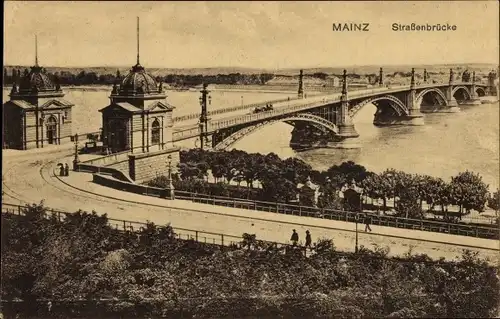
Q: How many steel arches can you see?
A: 5